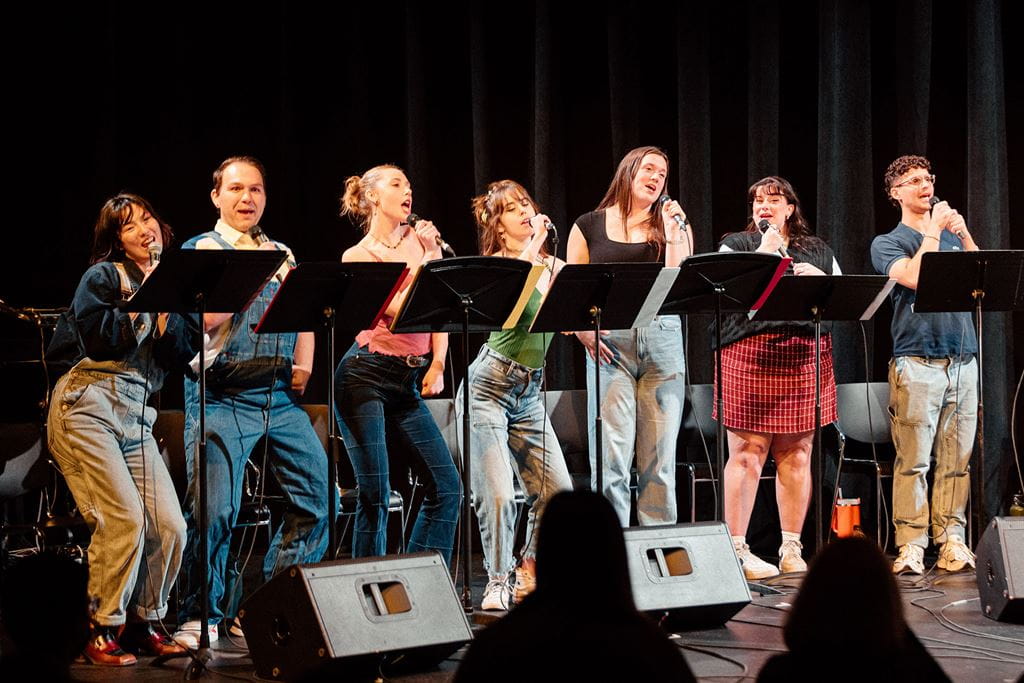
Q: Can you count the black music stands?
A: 7